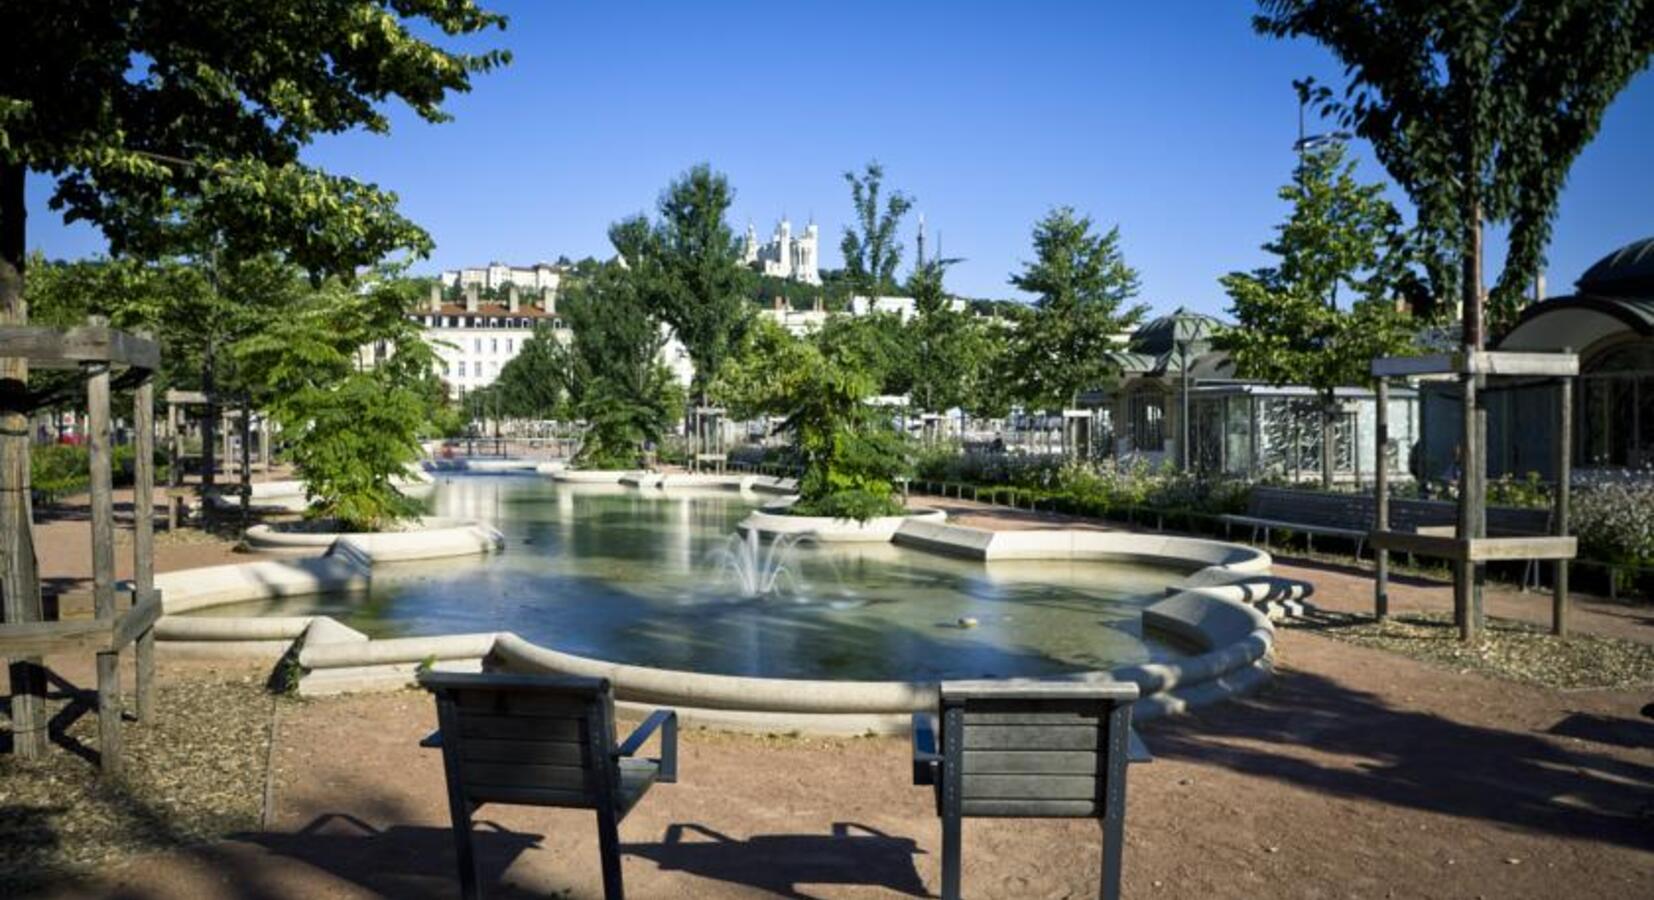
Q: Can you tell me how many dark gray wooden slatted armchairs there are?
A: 2